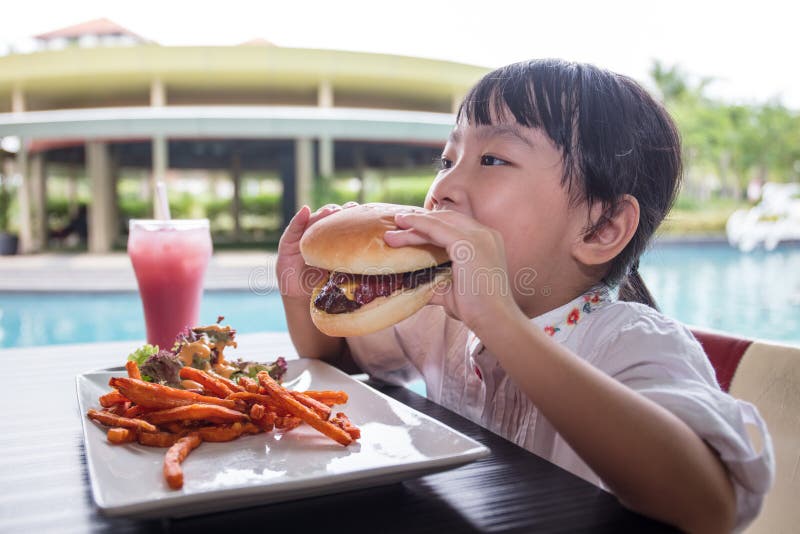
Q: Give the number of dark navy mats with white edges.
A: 0